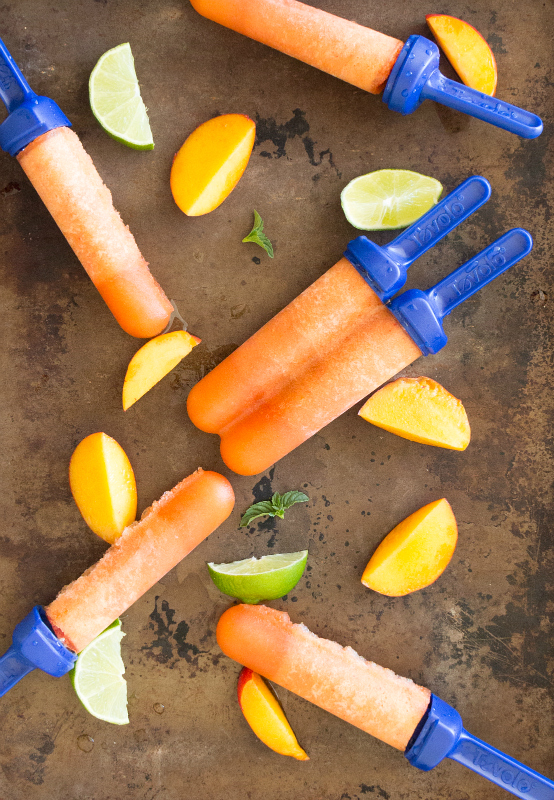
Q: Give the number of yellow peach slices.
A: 7